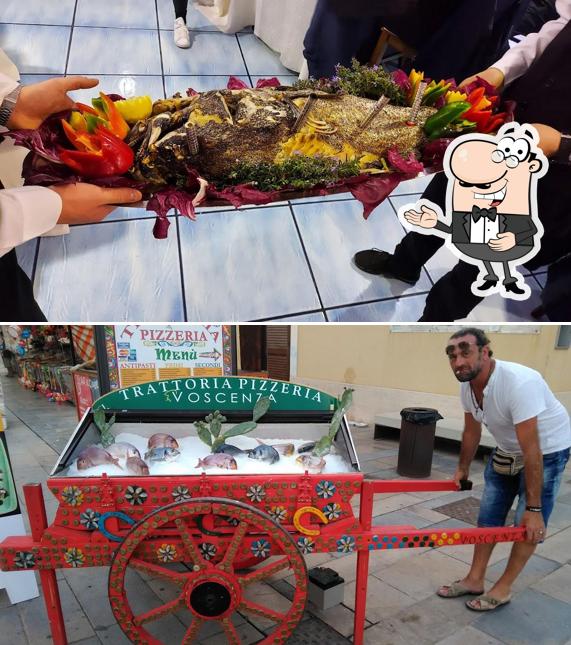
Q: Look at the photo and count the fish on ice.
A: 11